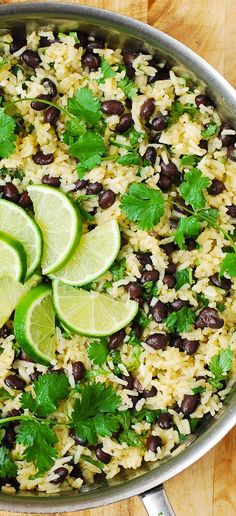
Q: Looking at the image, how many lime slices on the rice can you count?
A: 7